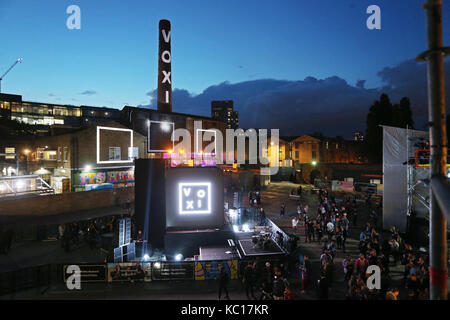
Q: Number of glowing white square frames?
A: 4